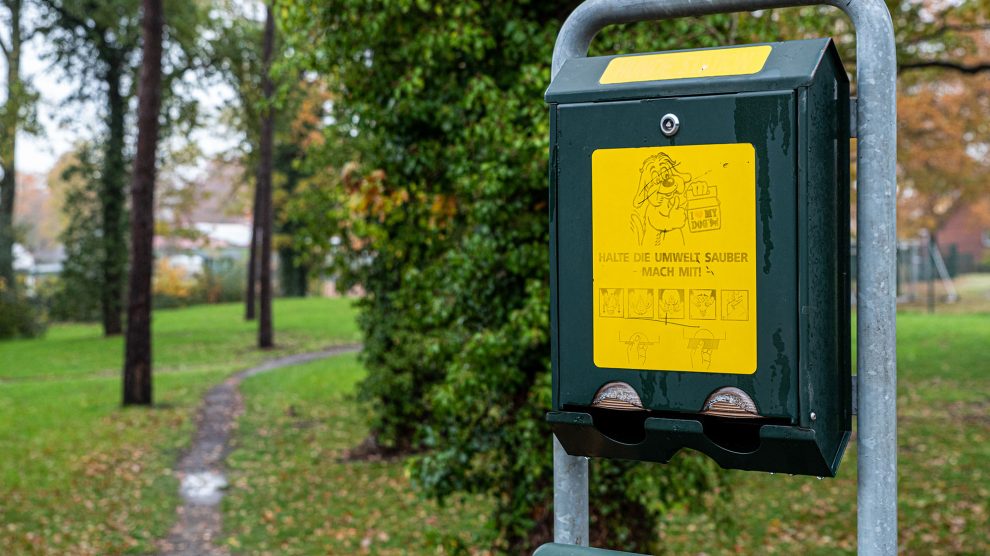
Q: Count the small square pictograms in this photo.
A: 5